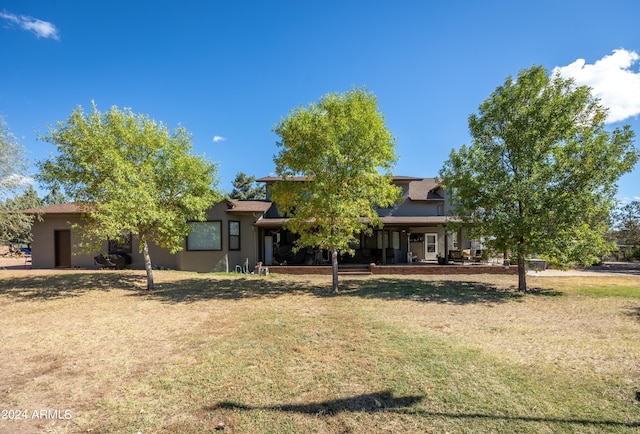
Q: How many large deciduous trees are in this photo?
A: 3